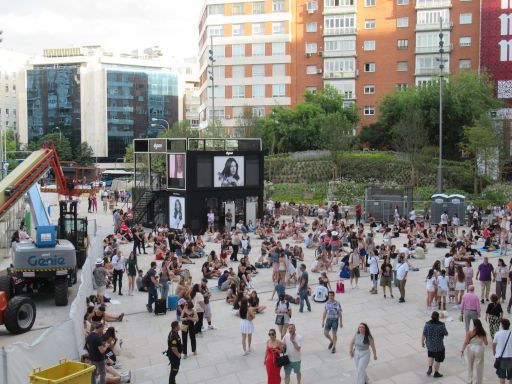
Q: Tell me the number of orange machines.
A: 1